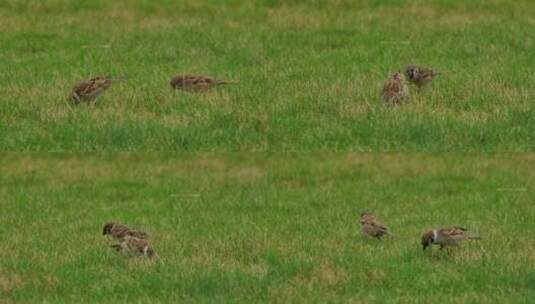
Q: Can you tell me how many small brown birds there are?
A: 8